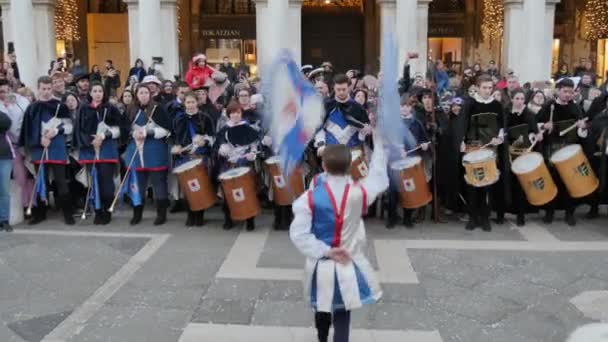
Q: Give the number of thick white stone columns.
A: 5